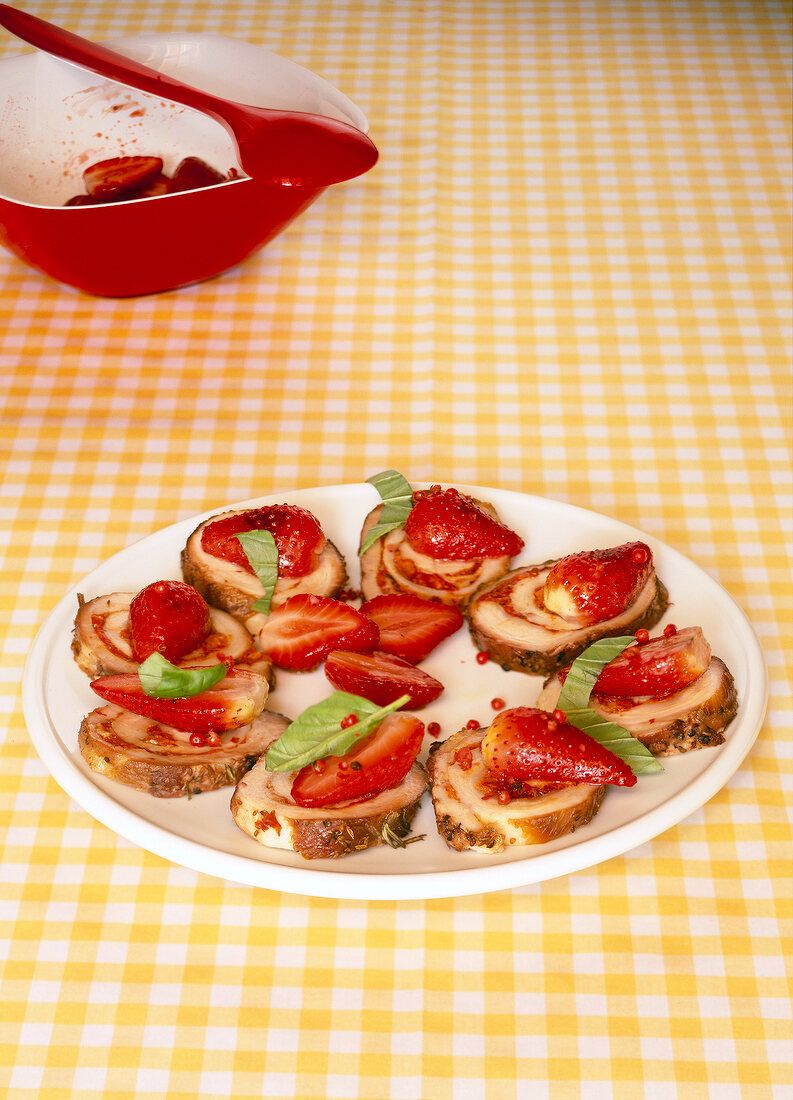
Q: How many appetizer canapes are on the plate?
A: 8